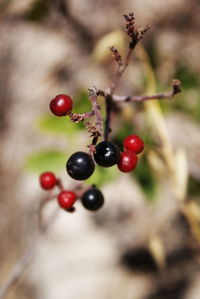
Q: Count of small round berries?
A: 8